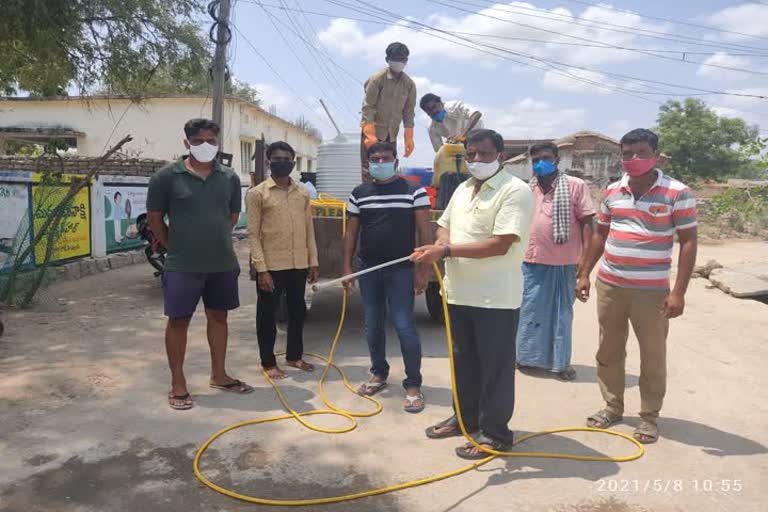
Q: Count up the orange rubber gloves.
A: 2